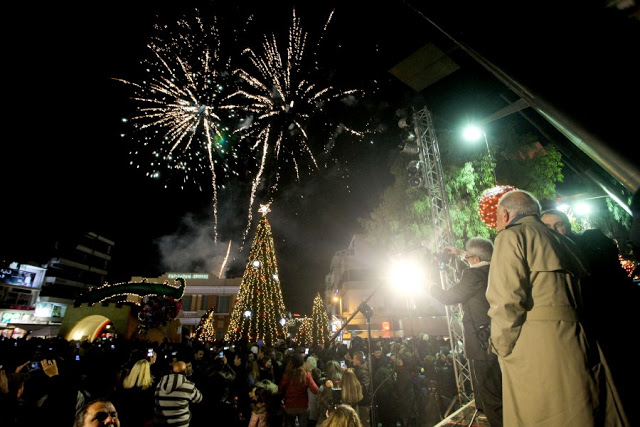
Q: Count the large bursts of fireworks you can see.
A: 2